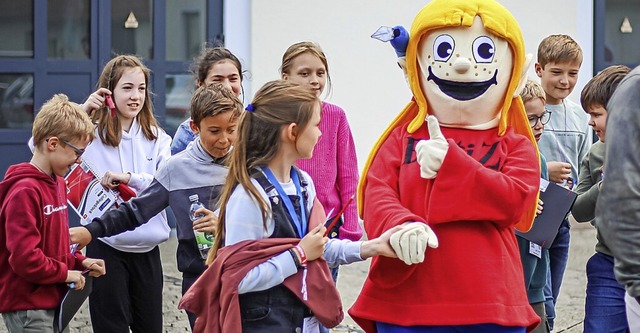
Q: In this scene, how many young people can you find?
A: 9